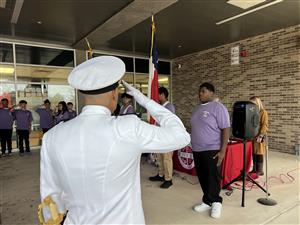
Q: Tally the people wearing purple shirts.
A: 8